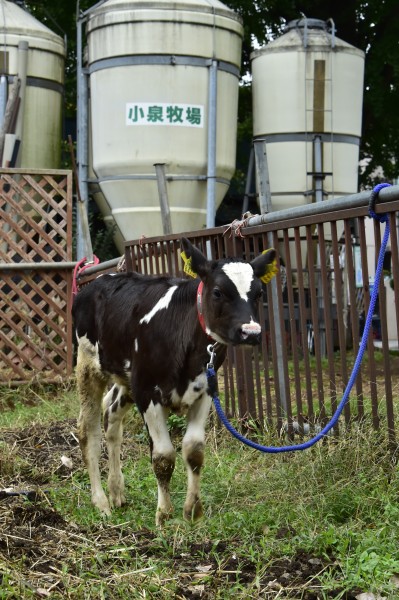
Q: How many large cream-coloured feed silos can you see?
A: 3